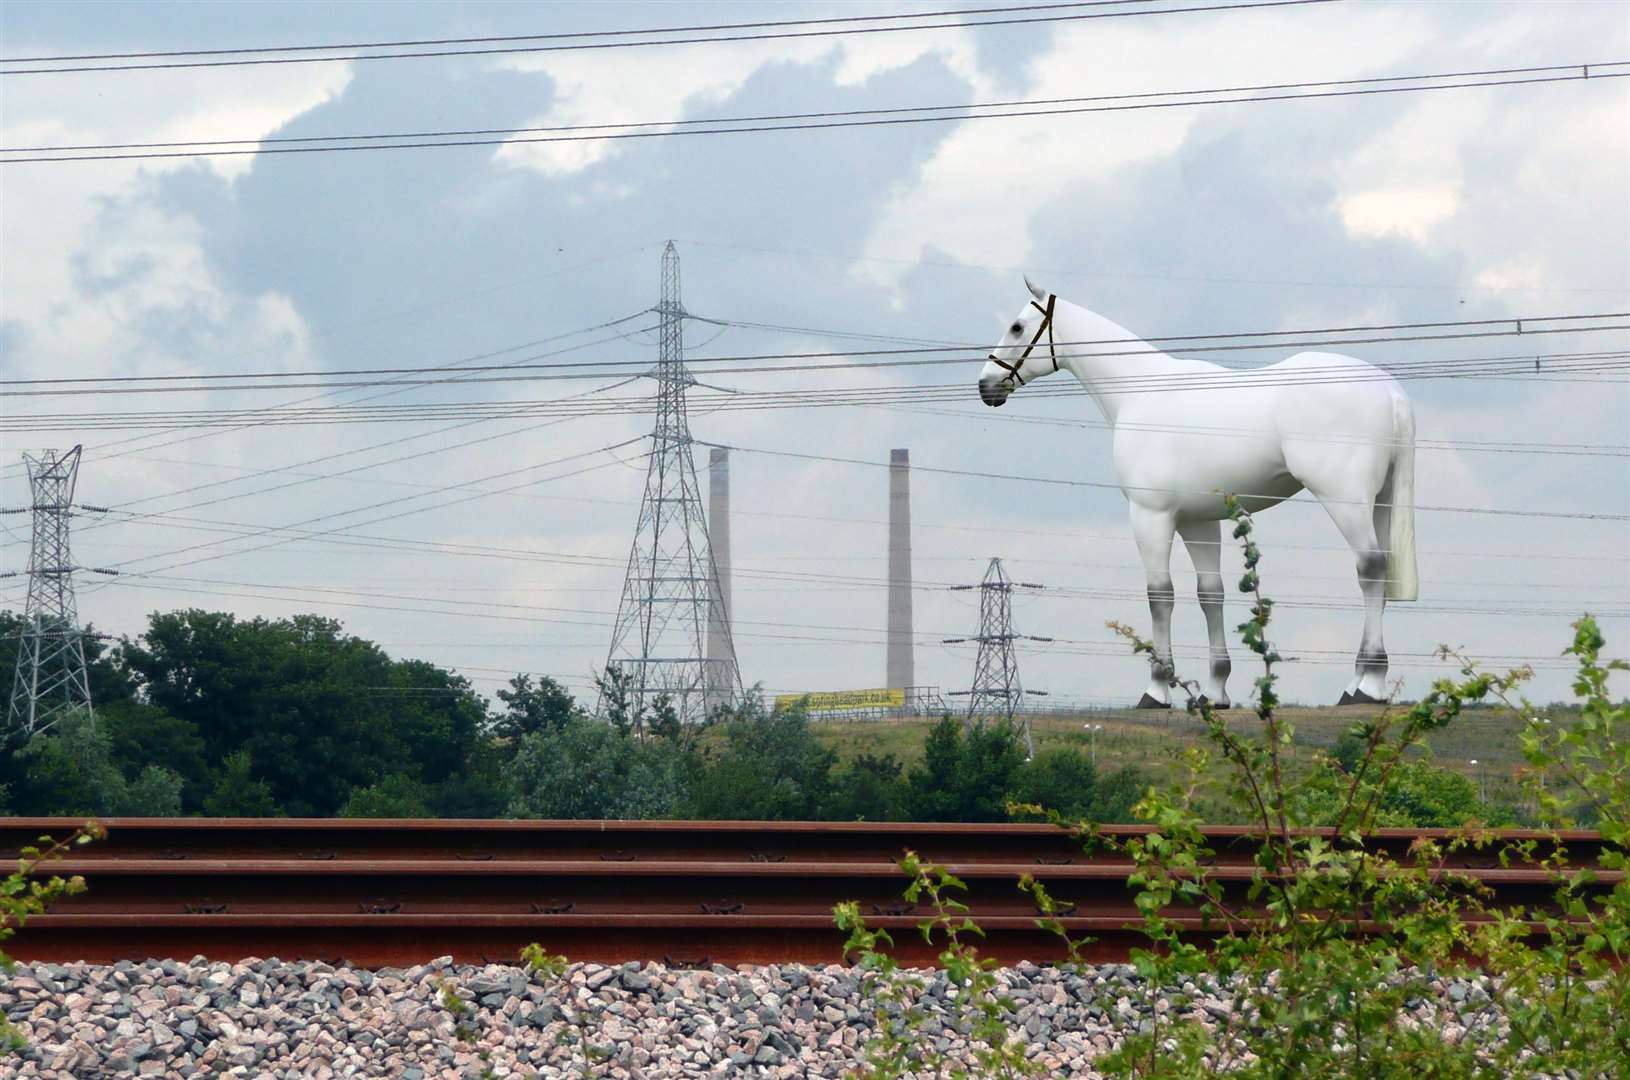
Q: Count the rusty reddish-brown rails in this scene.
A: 3